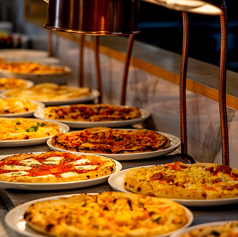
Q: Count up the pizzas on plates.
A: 11